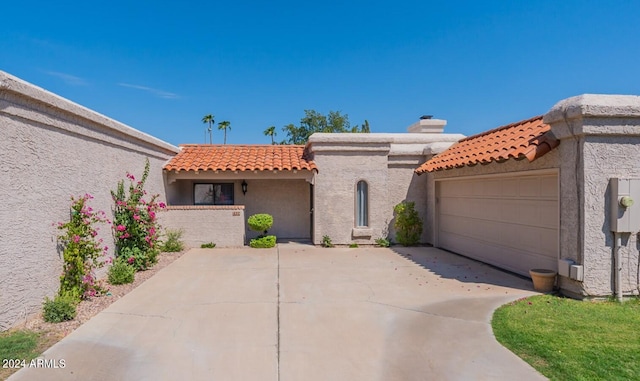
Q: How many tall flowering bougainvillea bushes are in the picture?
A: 2